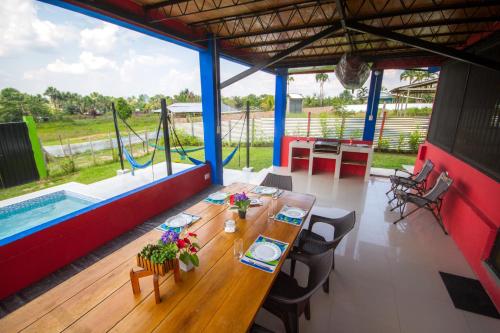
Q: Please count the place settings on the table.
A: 5